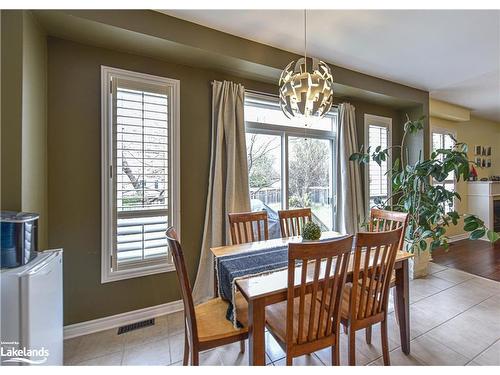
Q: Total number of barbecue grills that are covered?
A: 1